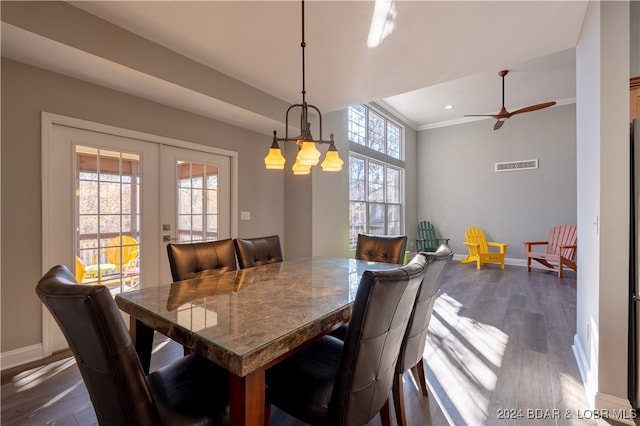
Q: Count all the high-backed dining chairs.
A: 6